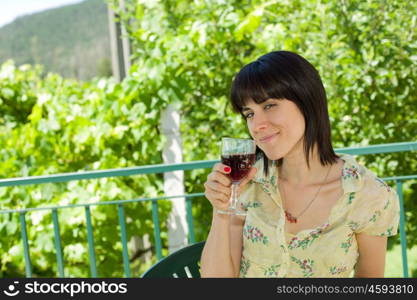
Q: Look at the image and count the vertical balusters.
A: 7